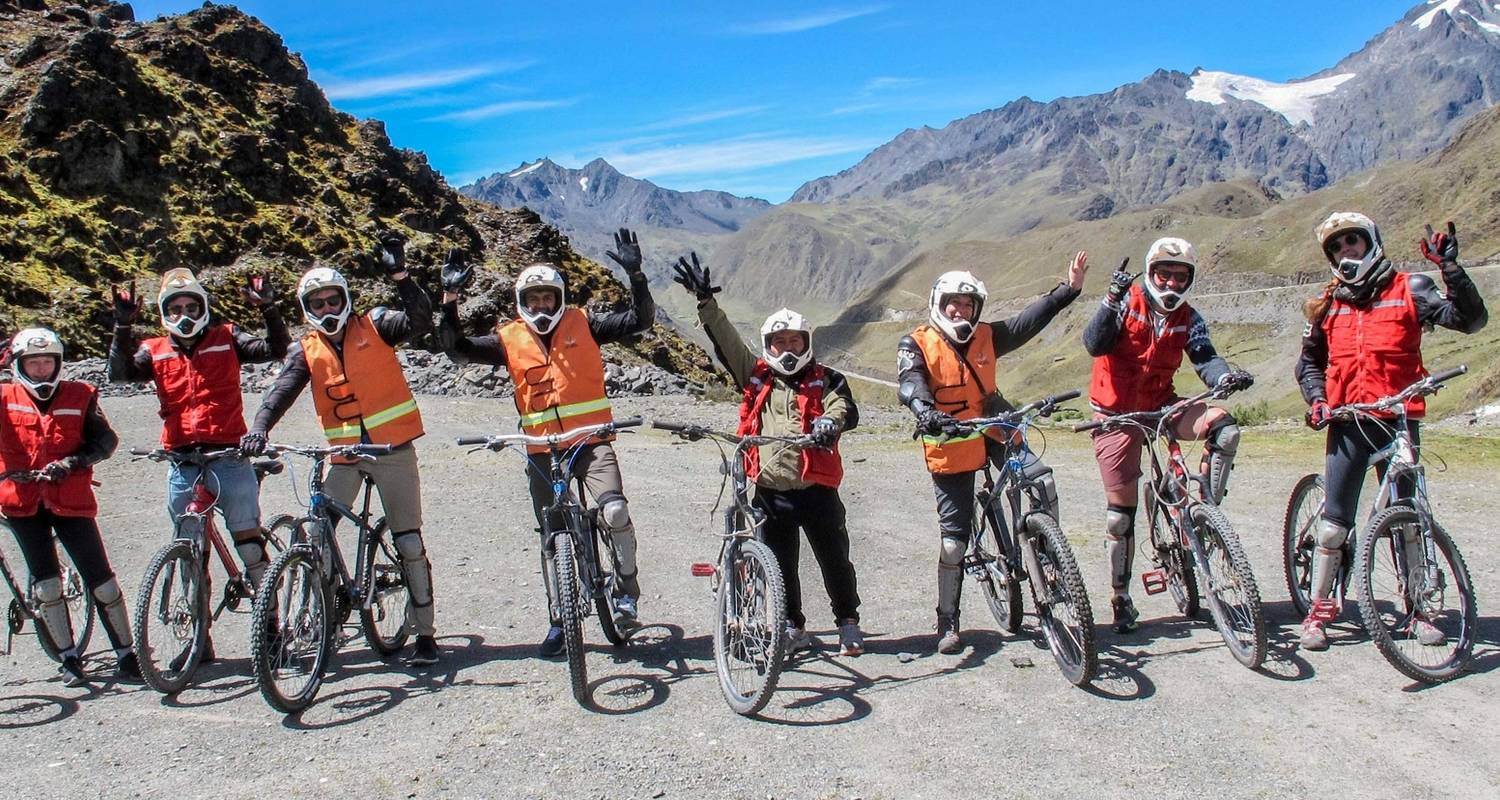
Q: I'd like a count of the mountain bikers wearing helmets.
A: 8